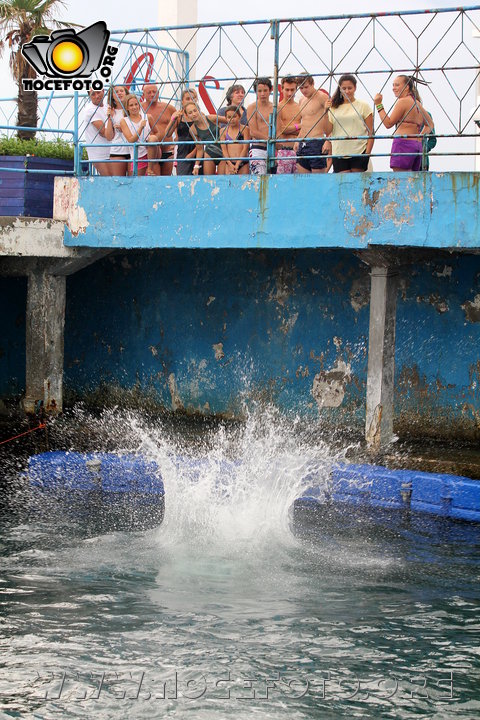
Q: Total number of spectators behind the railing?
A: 13